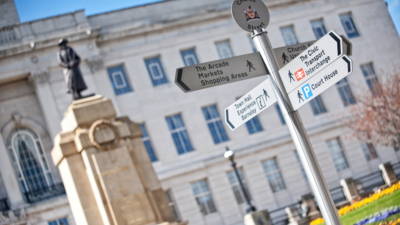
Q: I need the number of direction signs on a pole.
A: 5